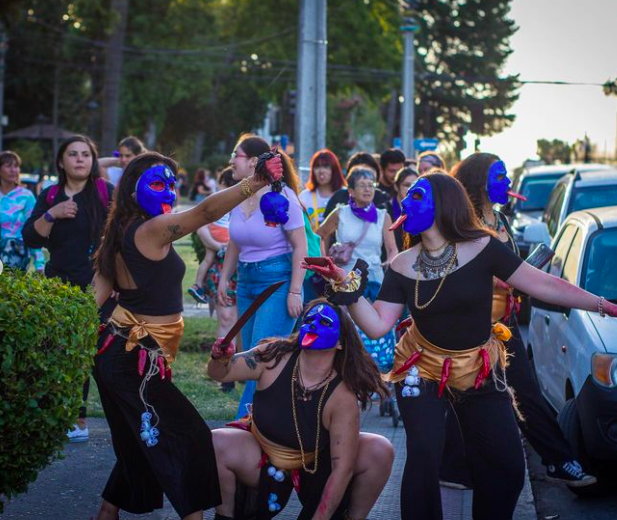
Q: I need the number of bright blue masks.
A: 4